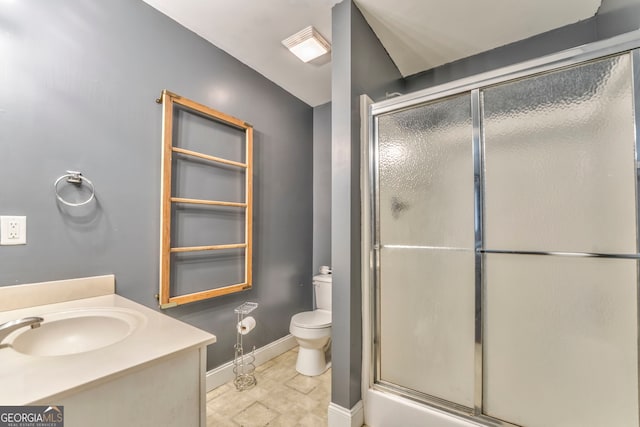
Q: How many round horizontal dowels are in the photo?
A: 3